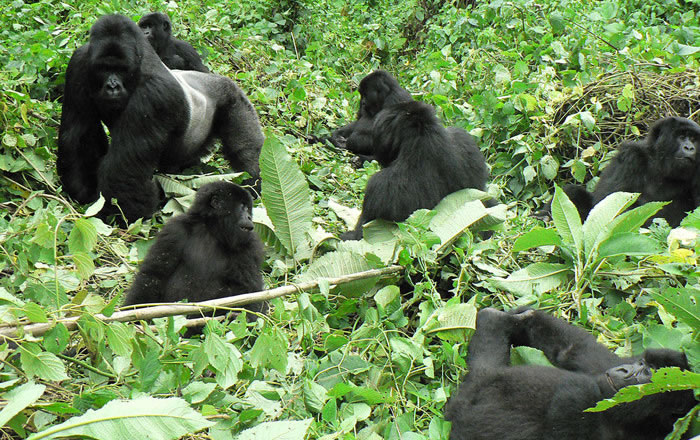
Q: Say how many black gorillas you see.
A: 7